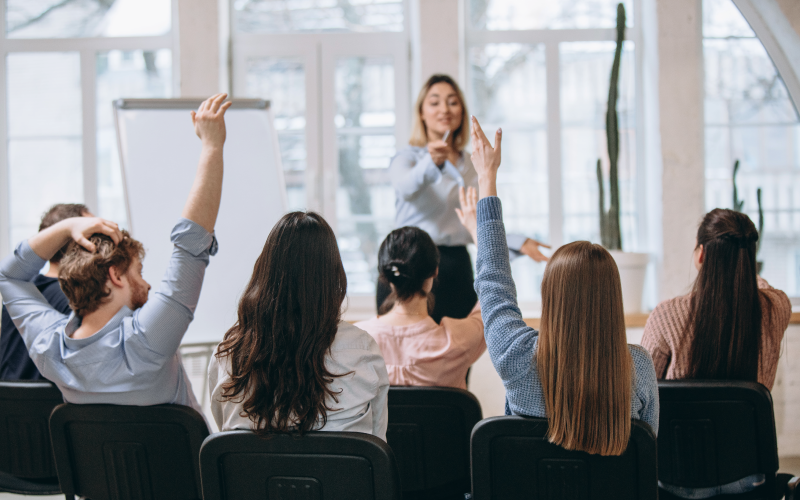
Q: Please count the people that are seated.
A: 6